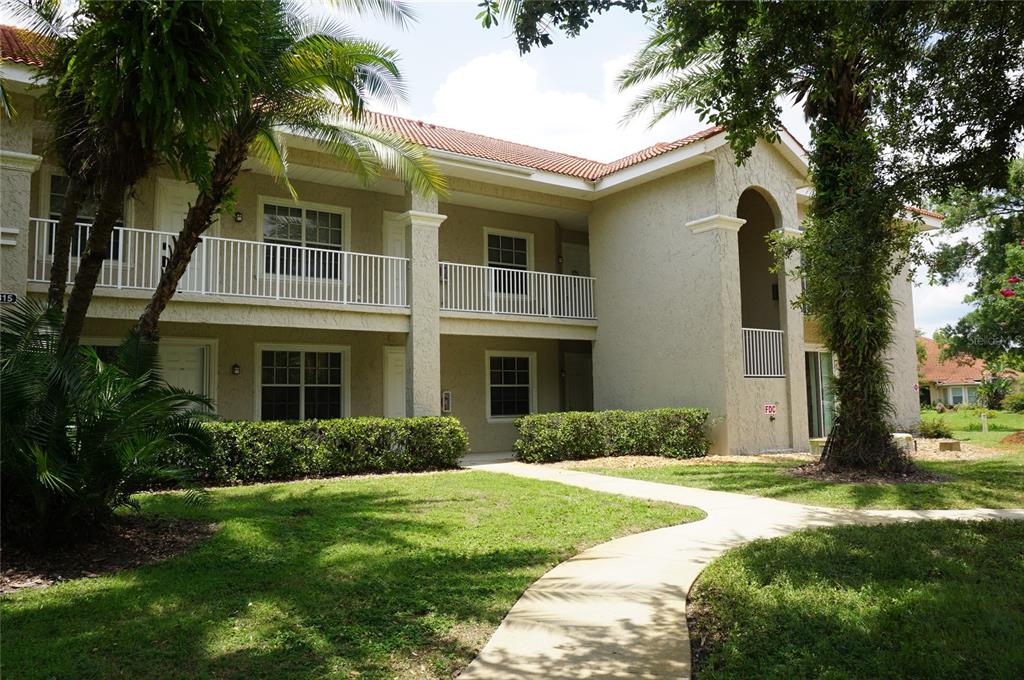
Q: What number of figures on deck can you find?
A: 0